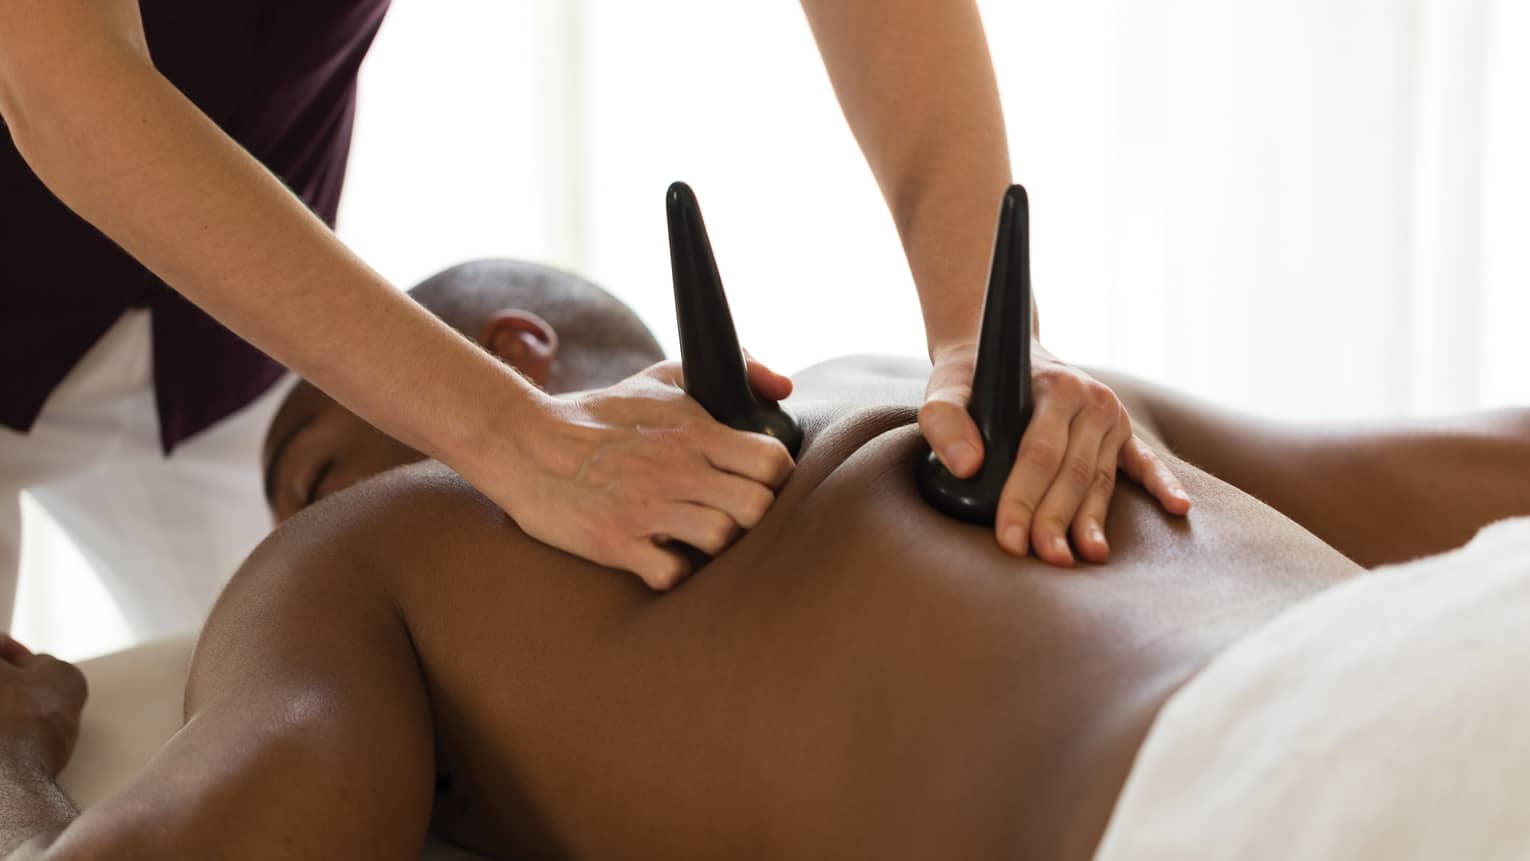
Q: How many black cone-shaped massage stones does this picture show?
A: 2